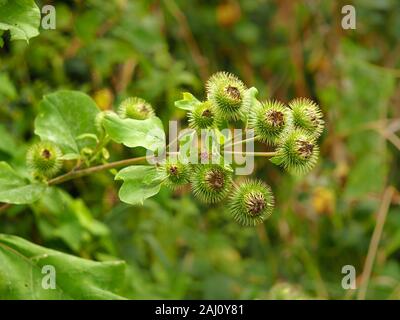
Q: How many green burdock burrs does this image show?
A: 10